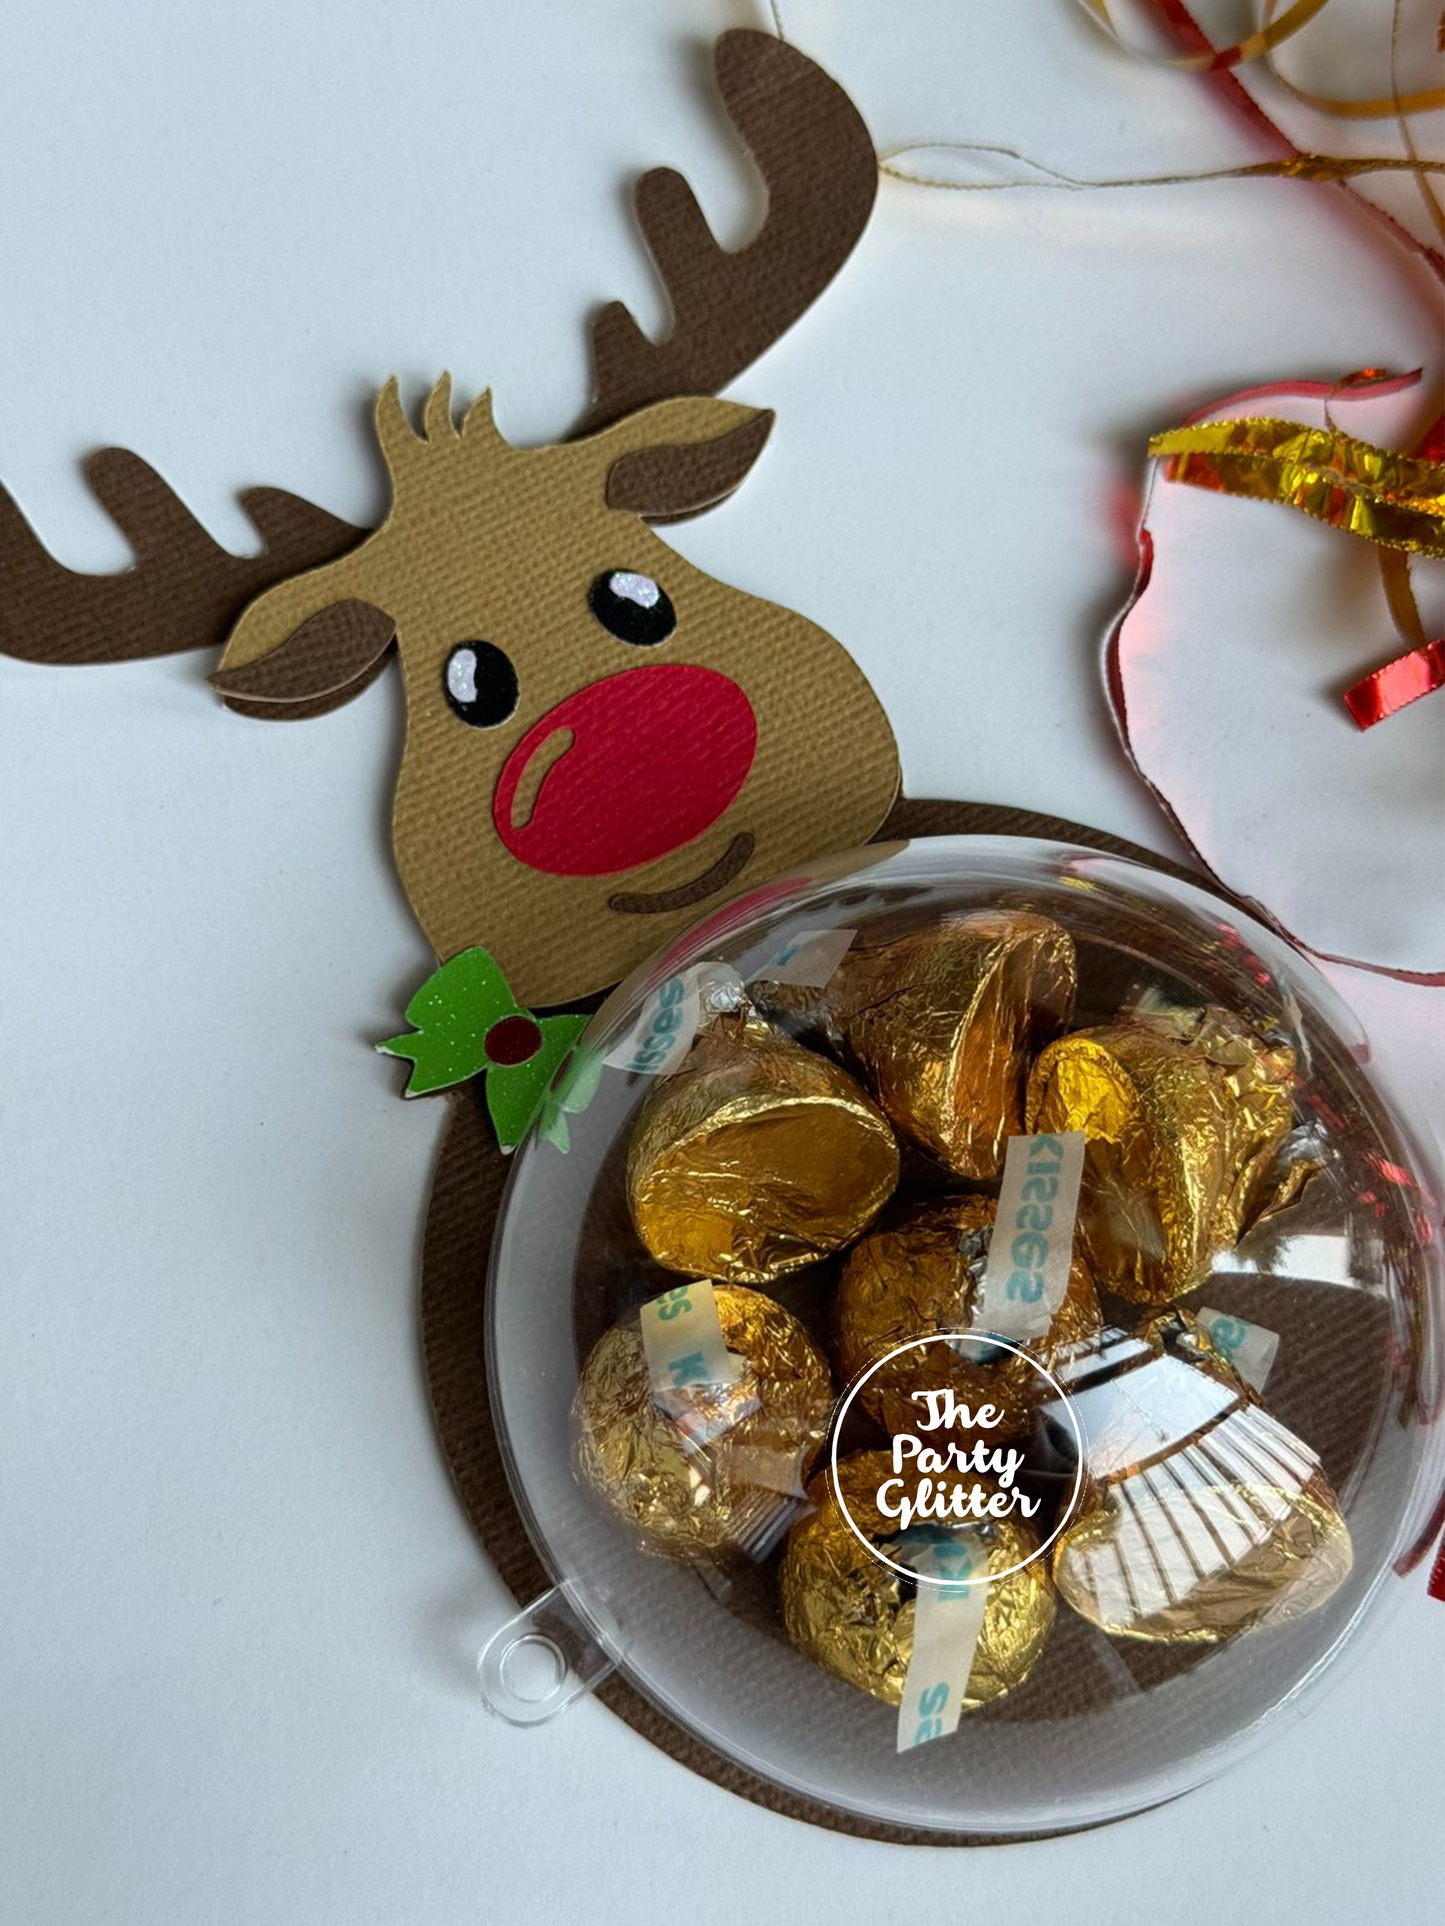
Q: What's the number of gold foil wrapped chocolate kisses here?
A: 7